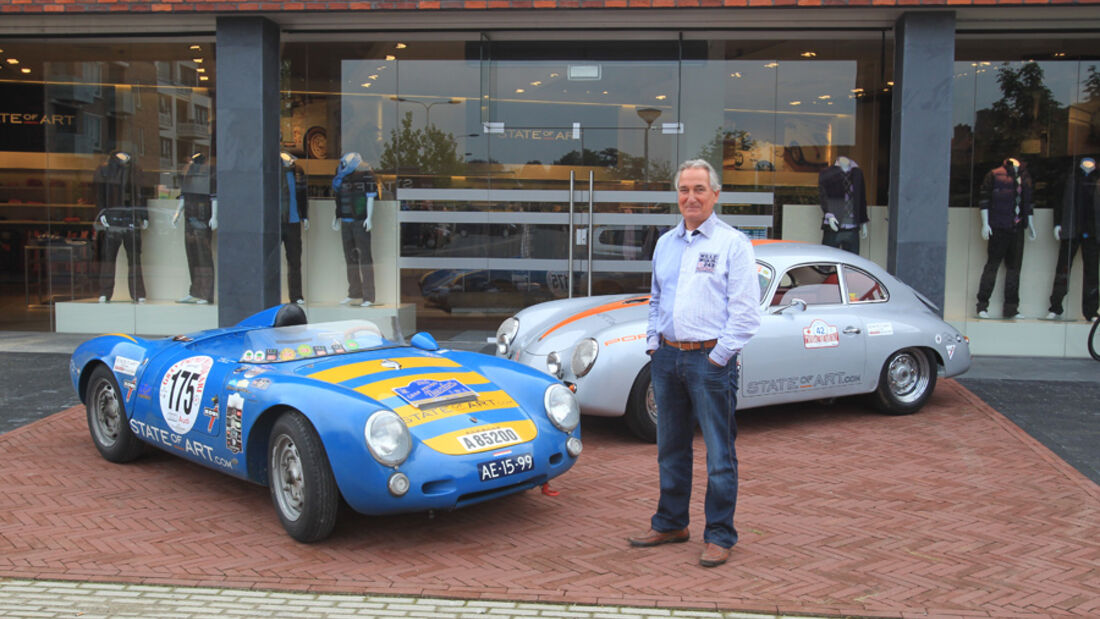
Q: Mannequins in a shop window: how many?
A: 7